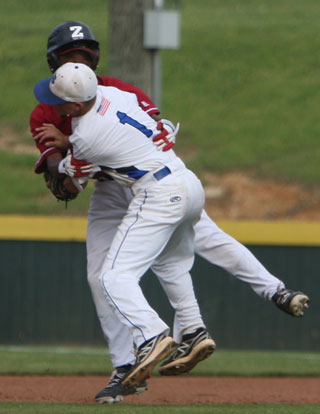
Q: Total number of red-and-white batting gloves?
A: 2